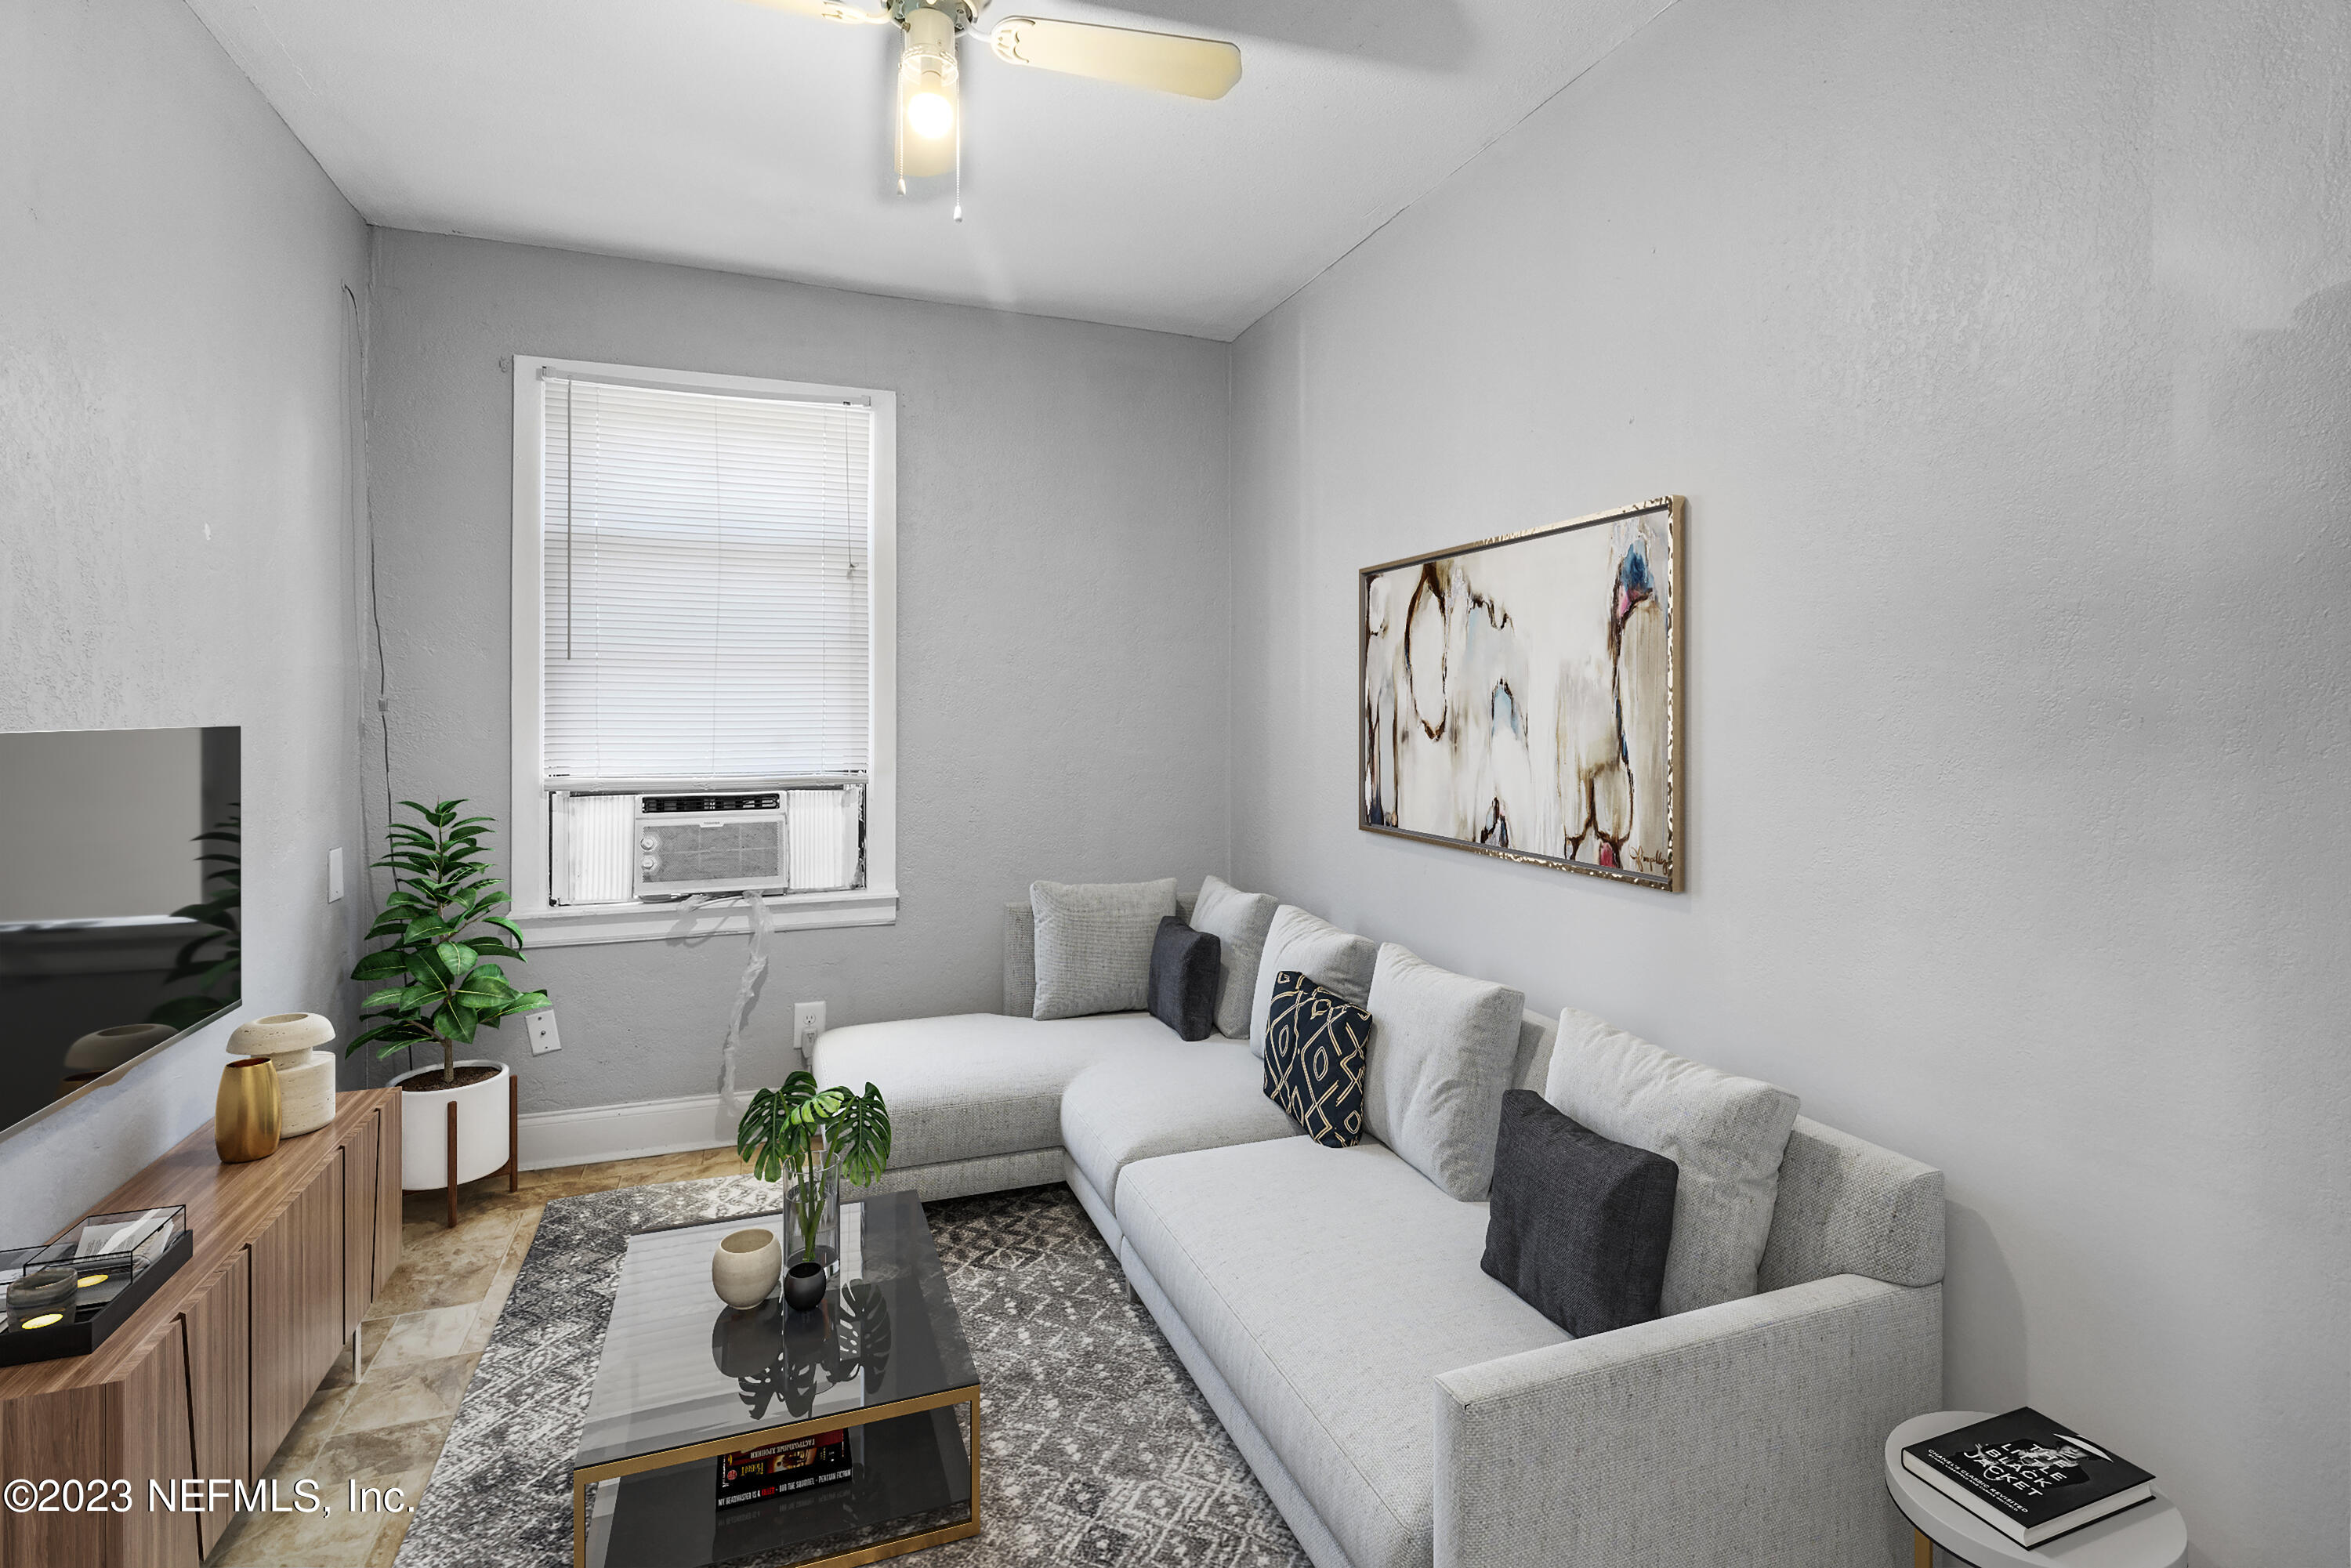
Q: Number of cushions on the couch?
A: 8